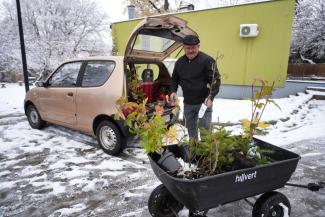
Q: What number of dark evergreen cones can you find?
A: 0